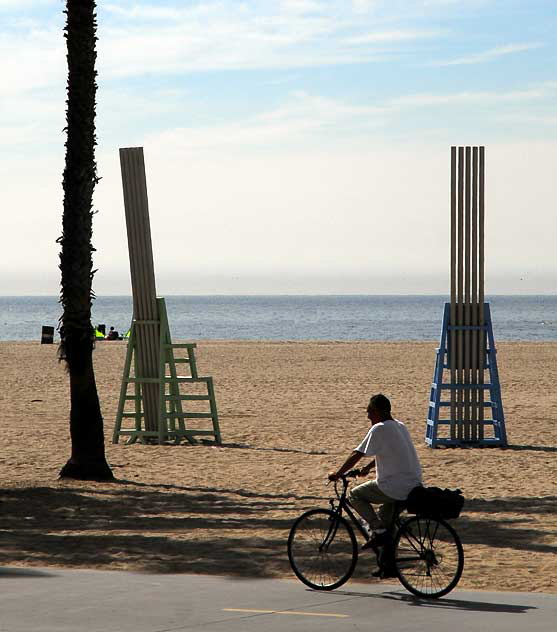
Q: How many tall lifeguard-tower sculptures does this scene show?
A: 2